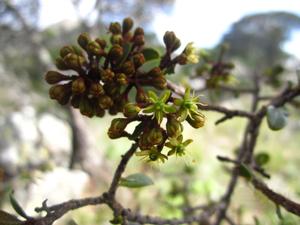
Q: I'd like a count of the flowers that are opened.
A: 4